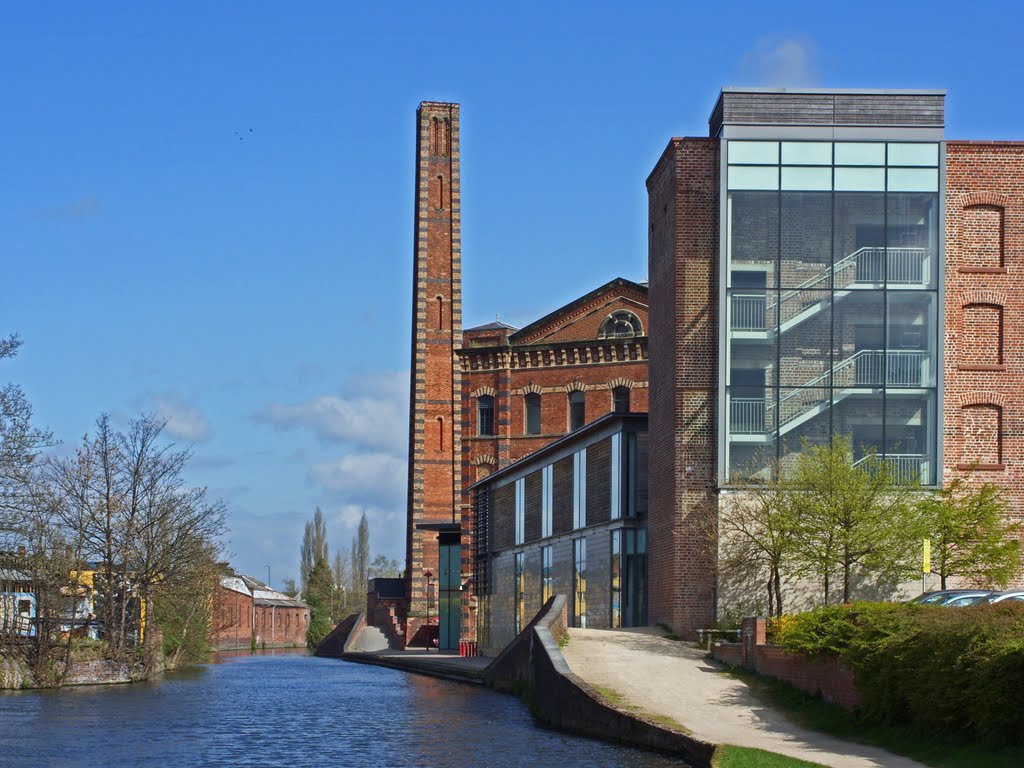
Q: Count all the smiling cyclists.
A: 0